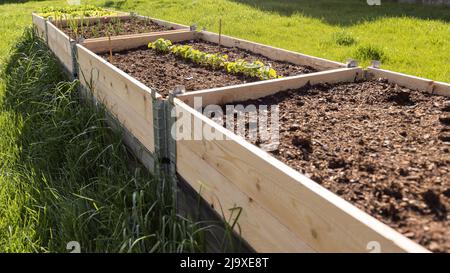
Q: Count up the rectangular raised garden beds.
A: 4